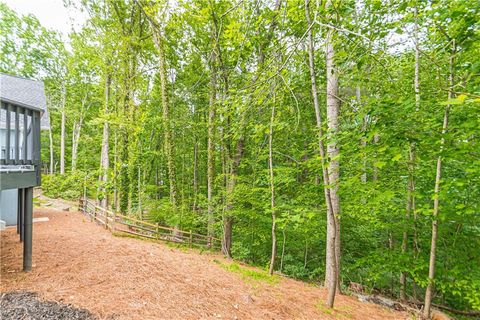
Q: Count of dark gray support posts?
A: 3